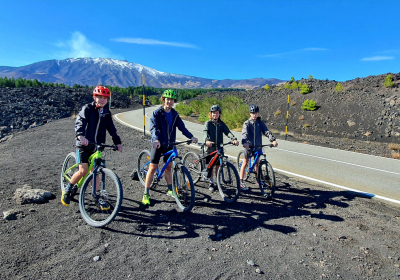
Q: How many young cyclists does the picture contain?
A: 4